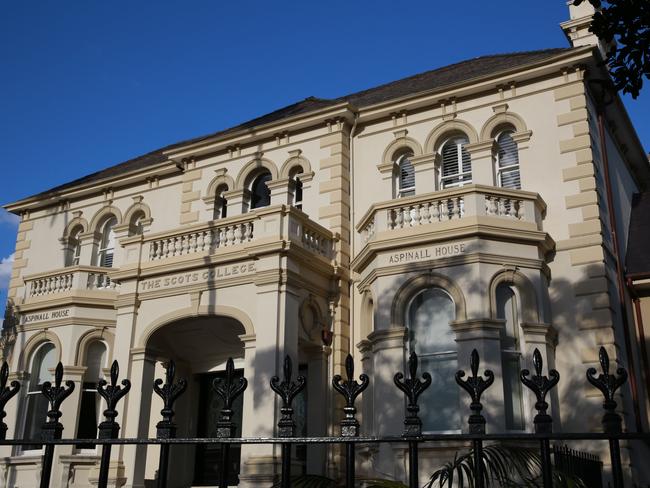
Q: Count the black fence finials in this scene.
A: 11